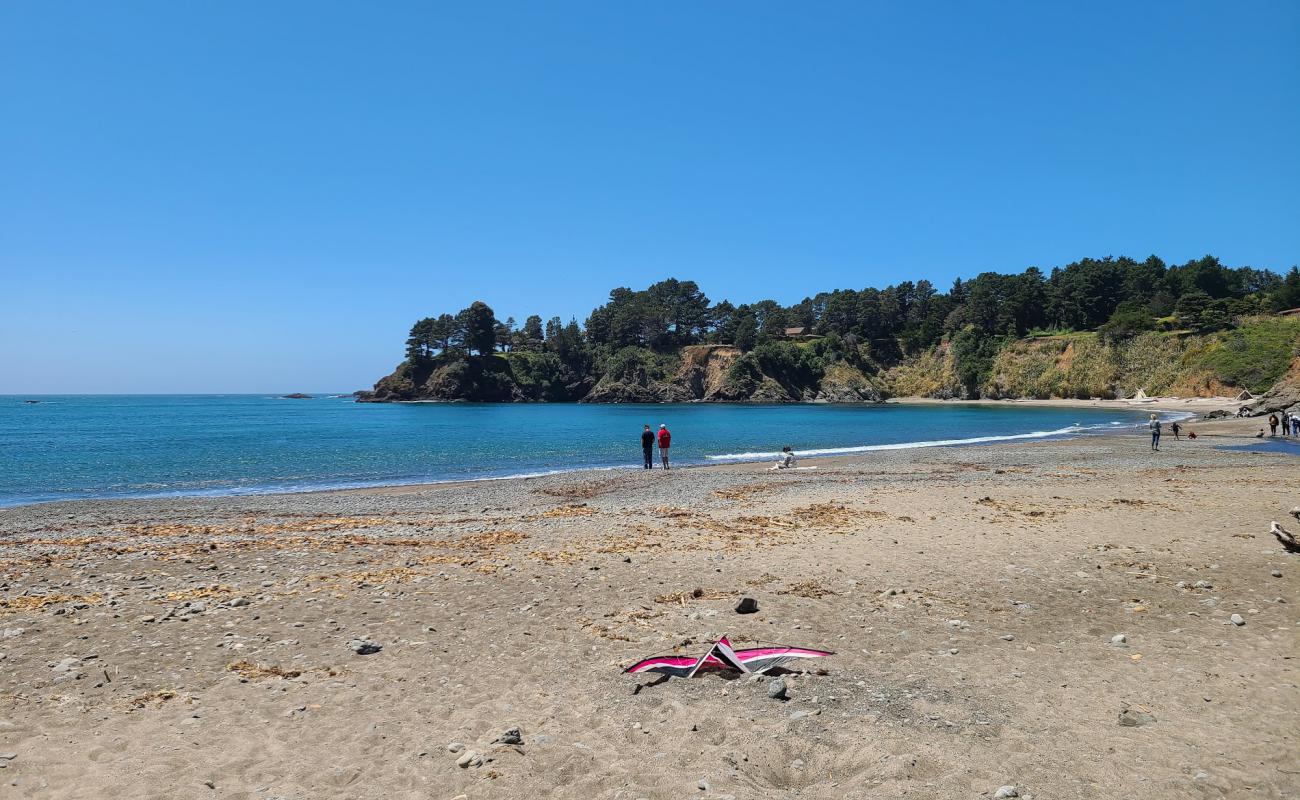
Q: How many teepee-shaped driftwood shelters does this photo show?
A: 2